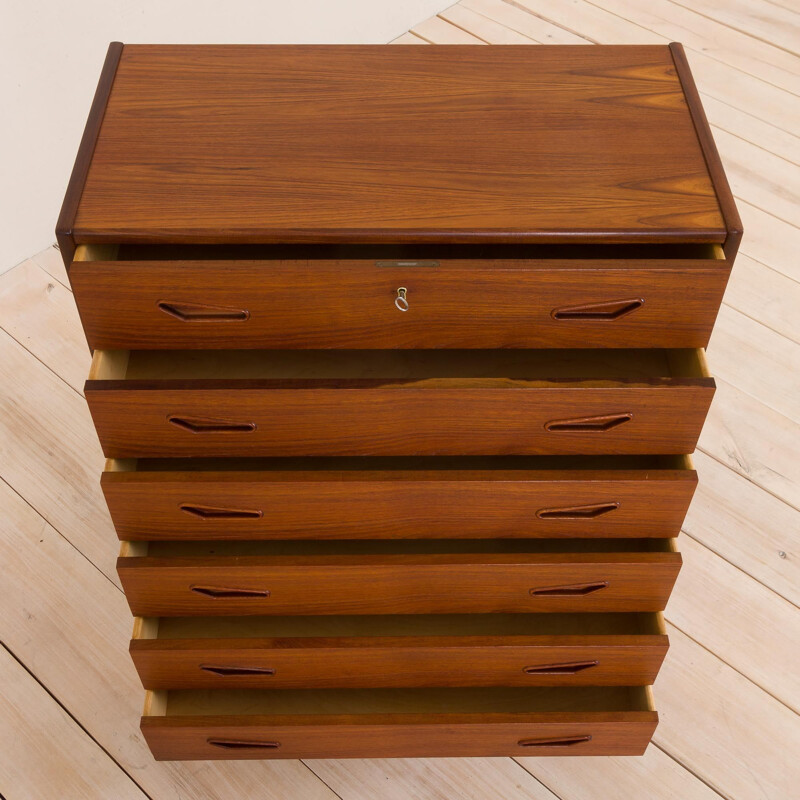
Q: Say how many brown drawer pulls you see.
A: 12